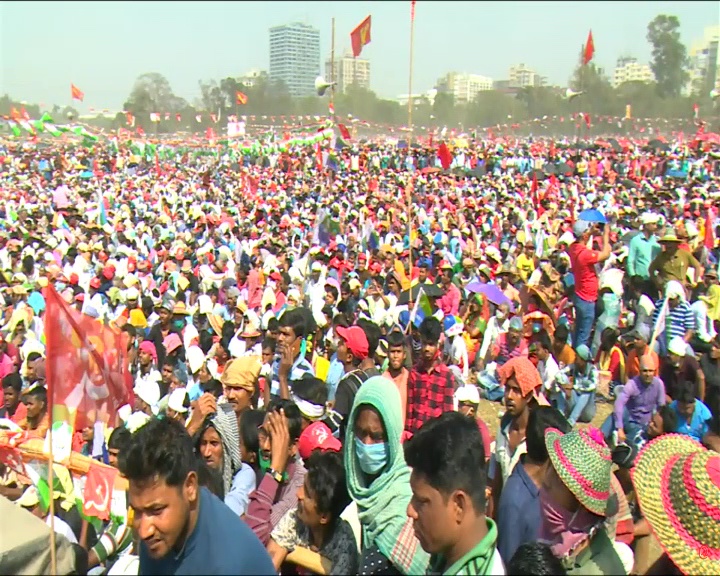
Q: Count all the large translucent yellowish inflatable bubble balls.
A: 0